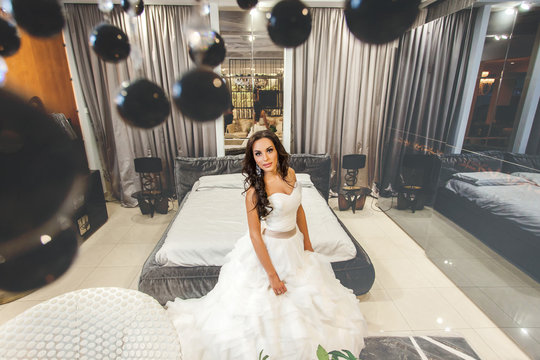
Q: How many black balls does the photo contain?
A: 12